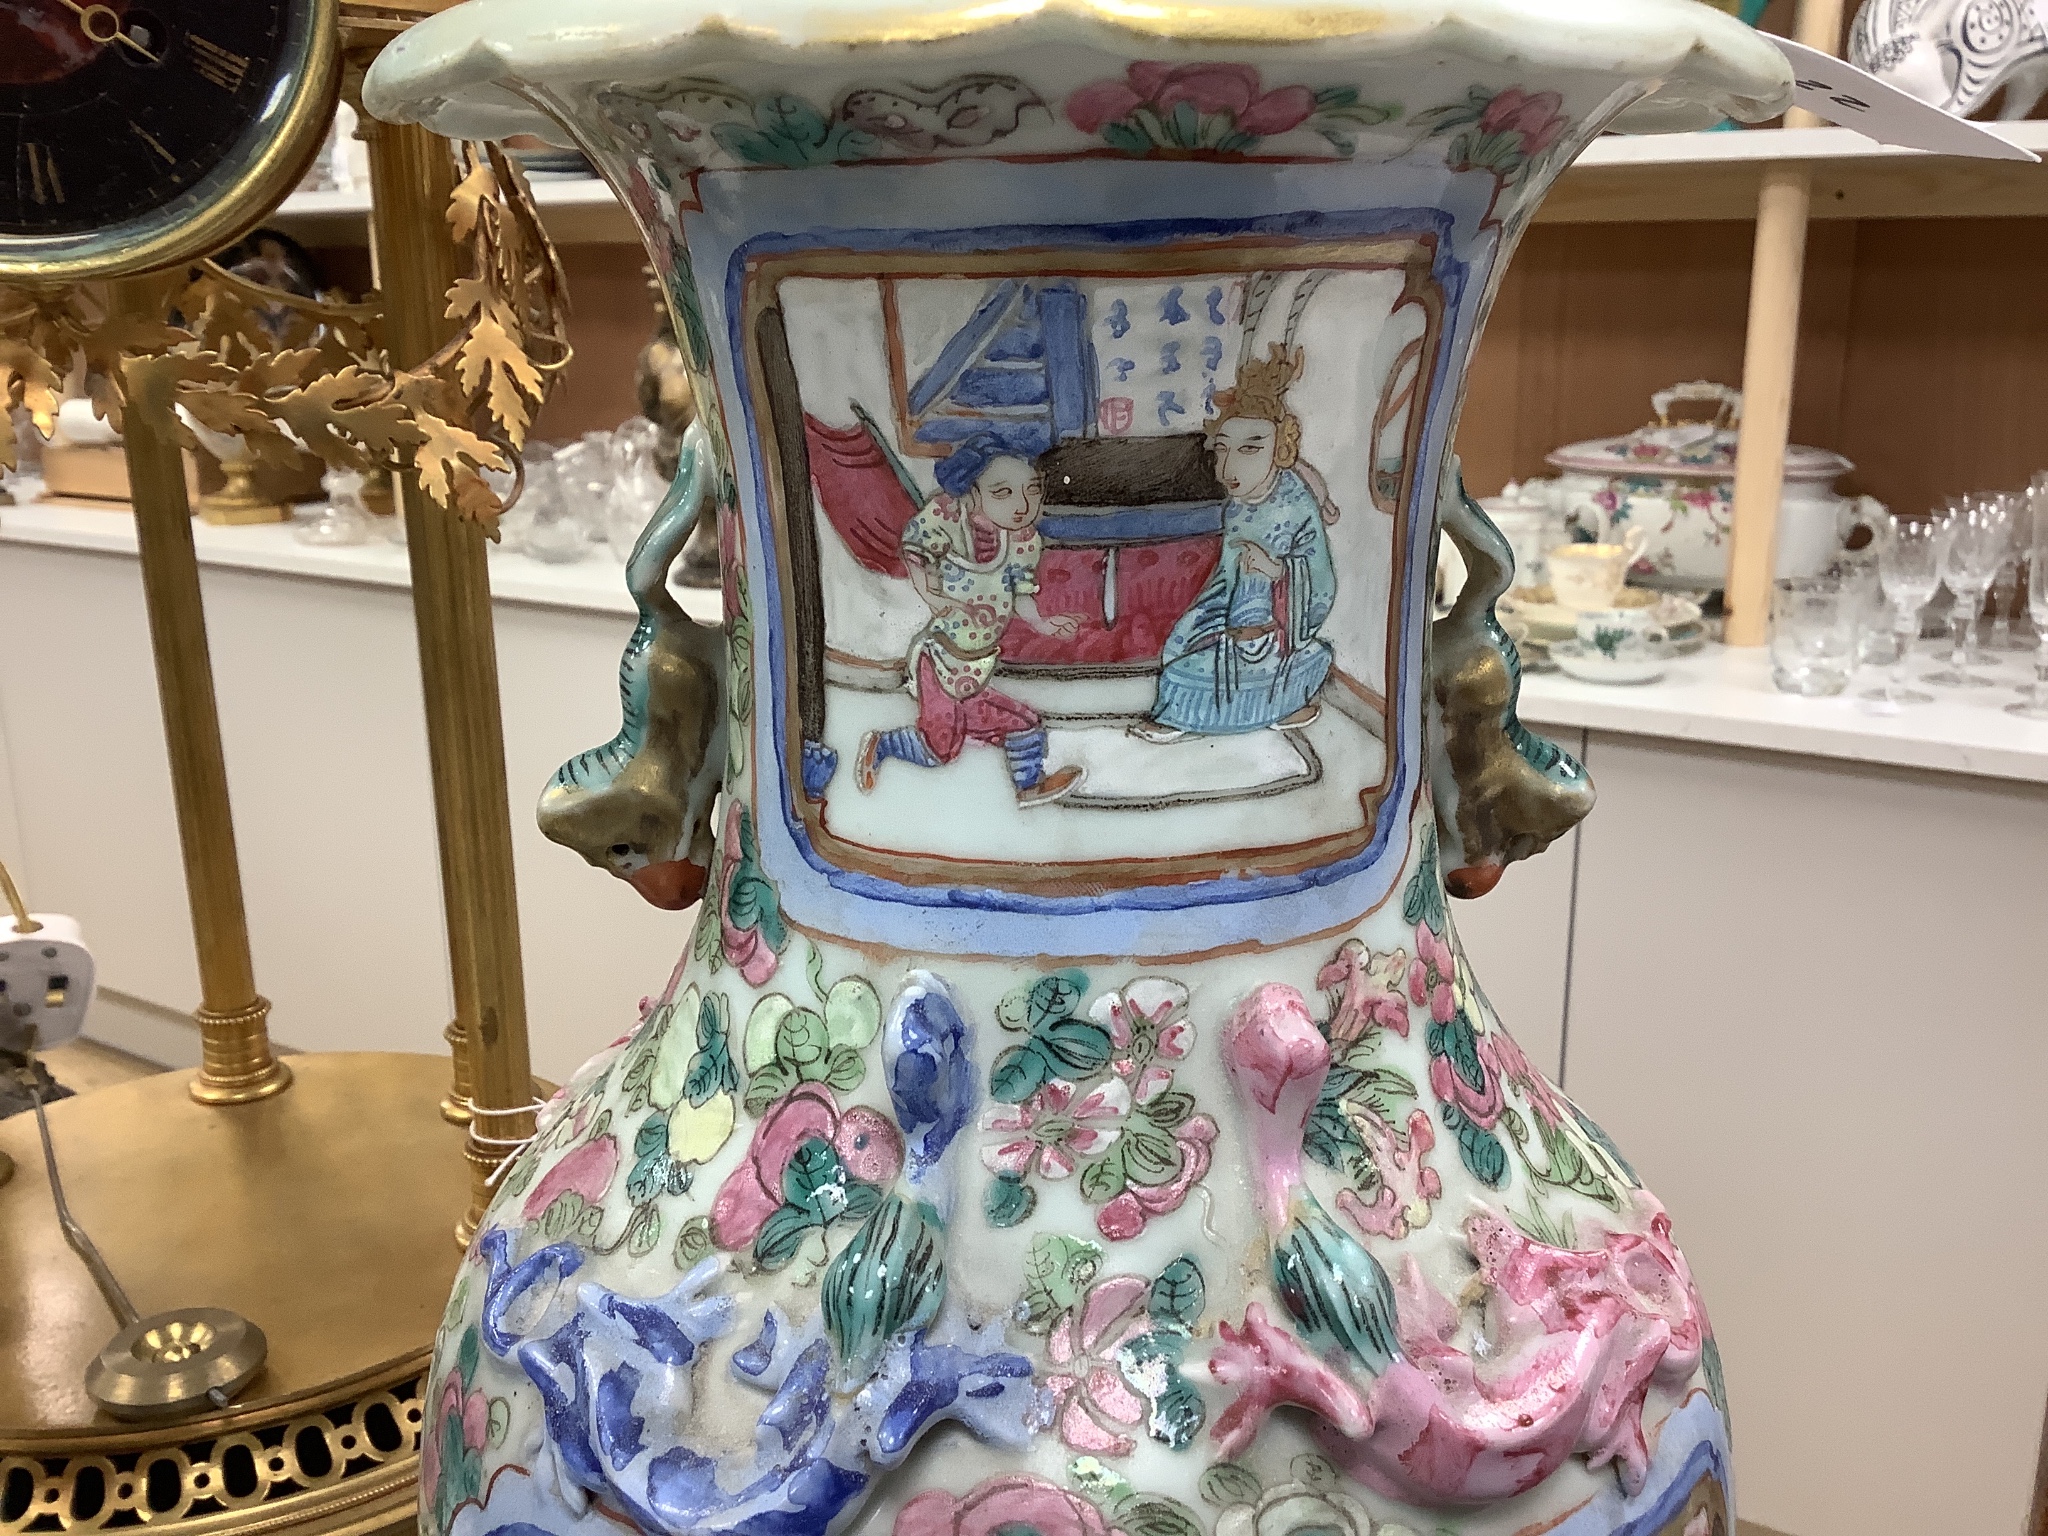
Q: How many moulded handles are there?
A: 2